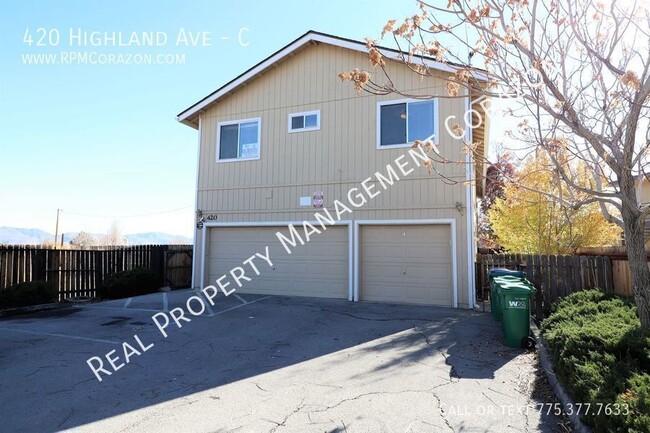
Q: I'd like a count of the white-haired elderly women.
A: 0